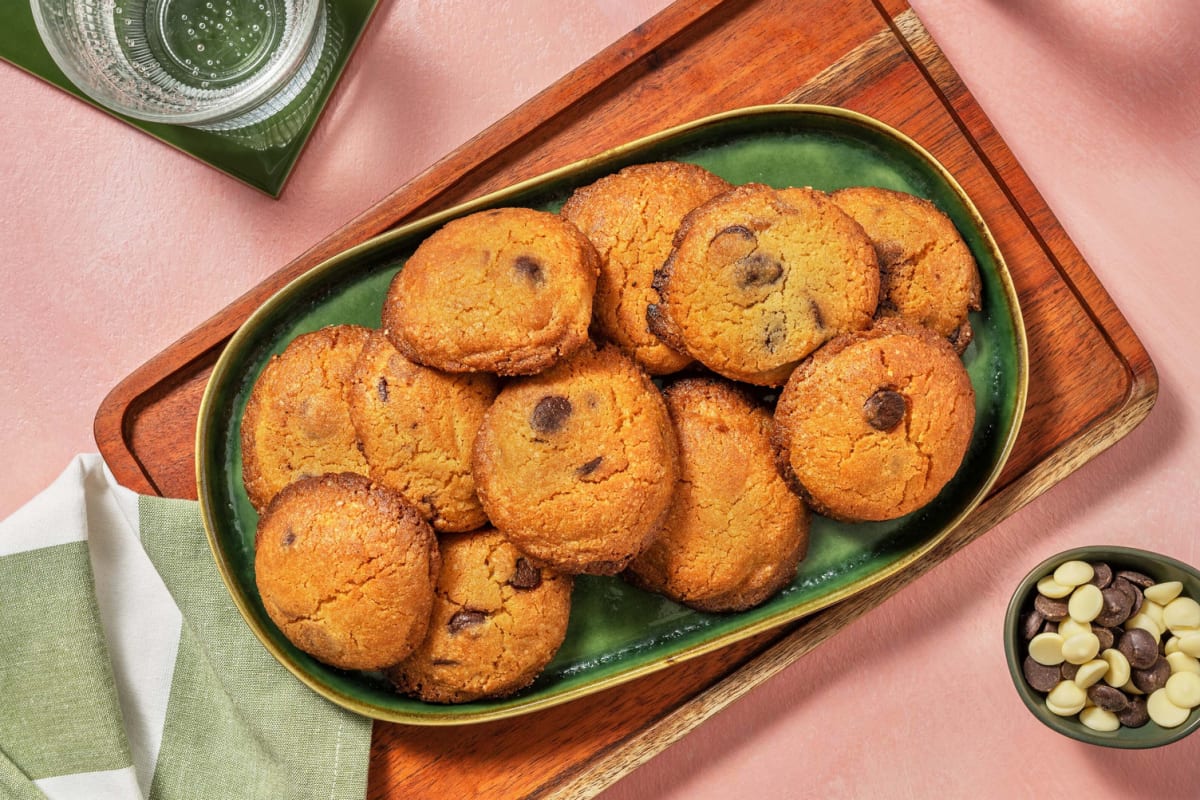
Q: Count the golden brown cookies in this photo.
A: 11